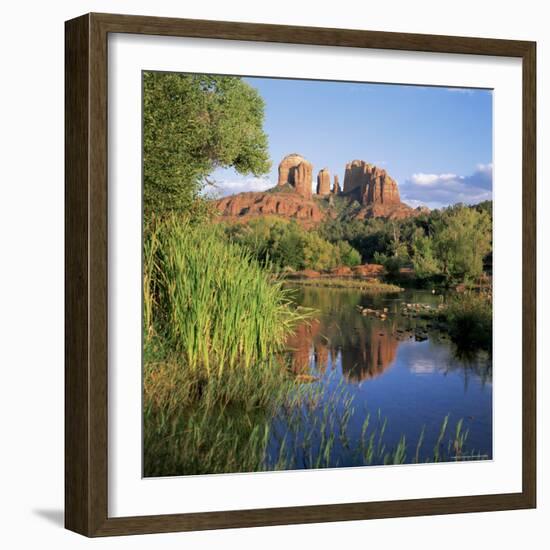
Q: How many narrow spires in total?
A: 2